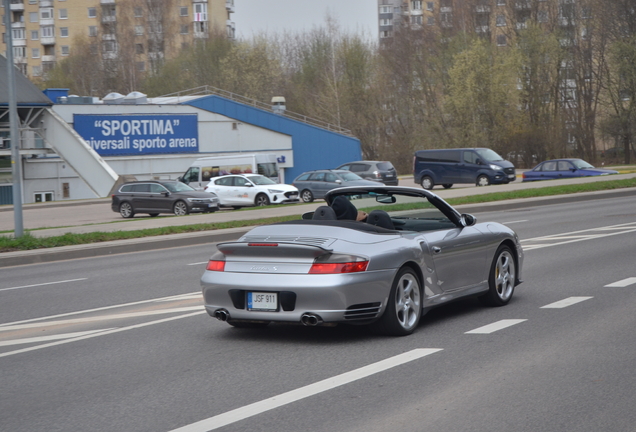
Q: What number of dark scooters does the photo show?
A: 0